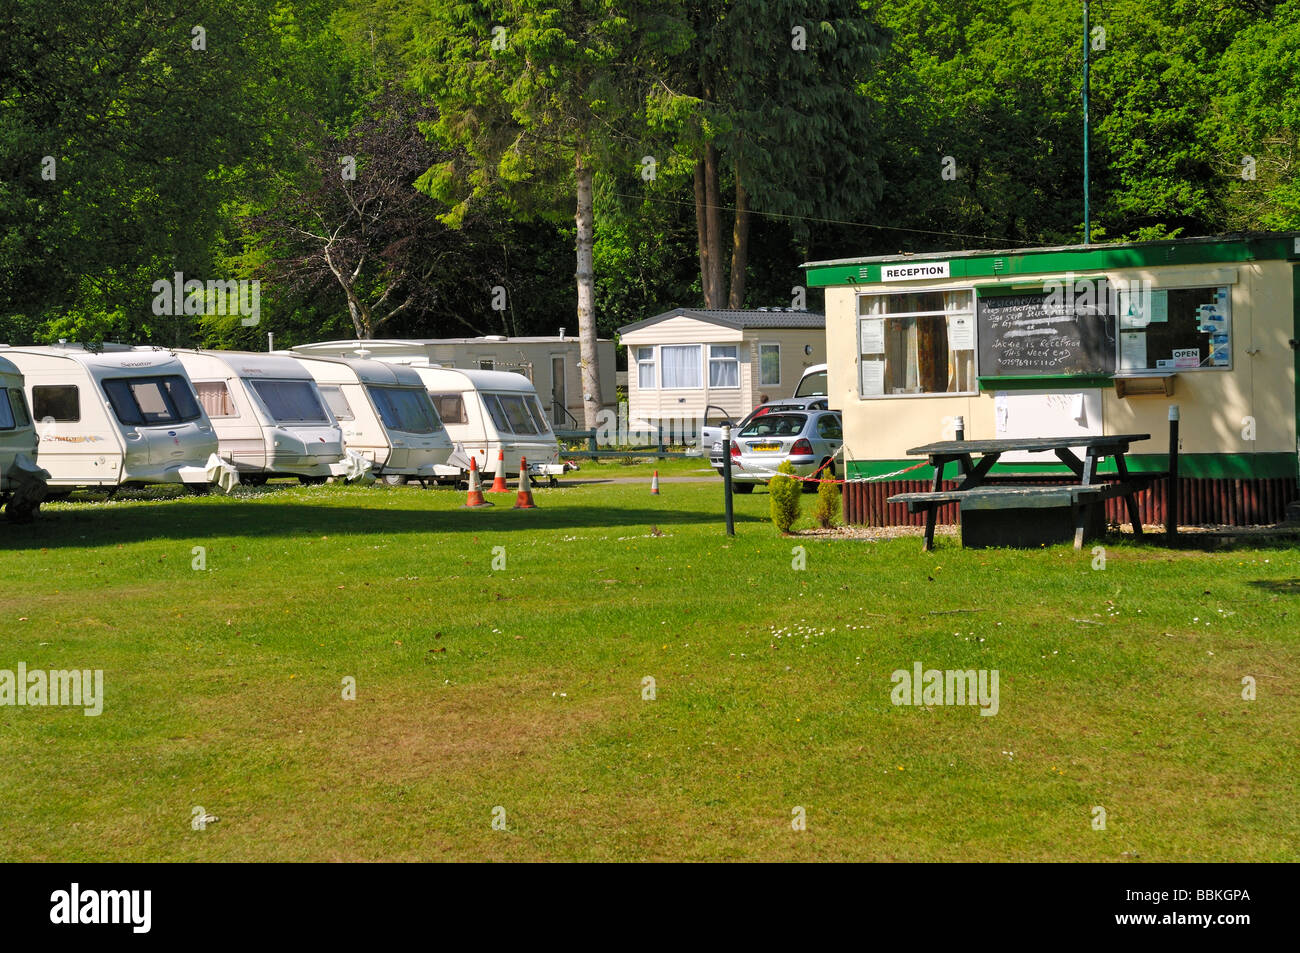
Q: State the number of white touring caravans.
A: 5